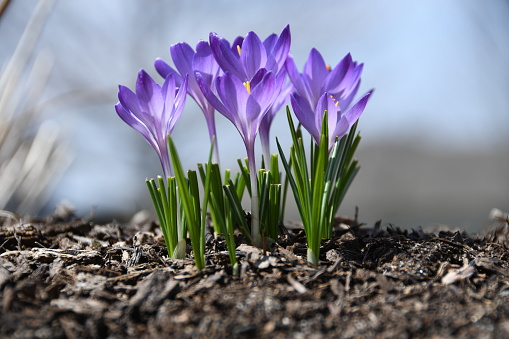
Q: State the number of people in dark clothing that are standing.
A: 0